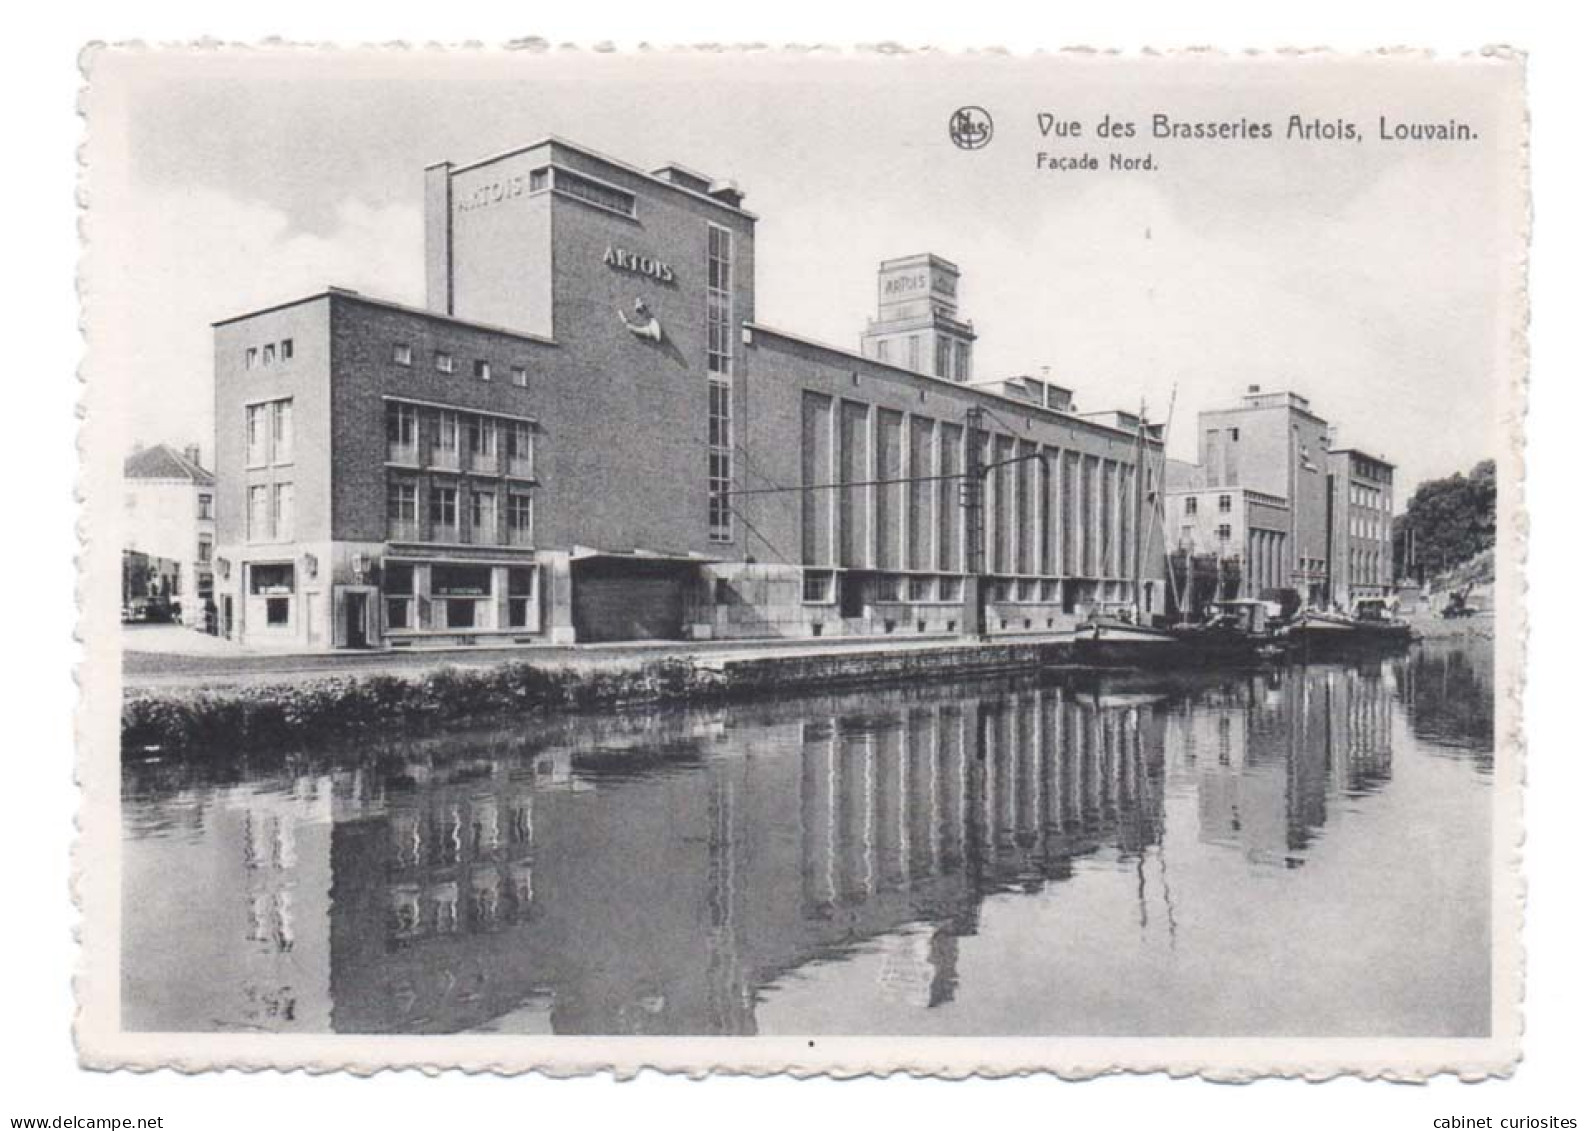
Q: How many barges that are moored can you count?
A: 2